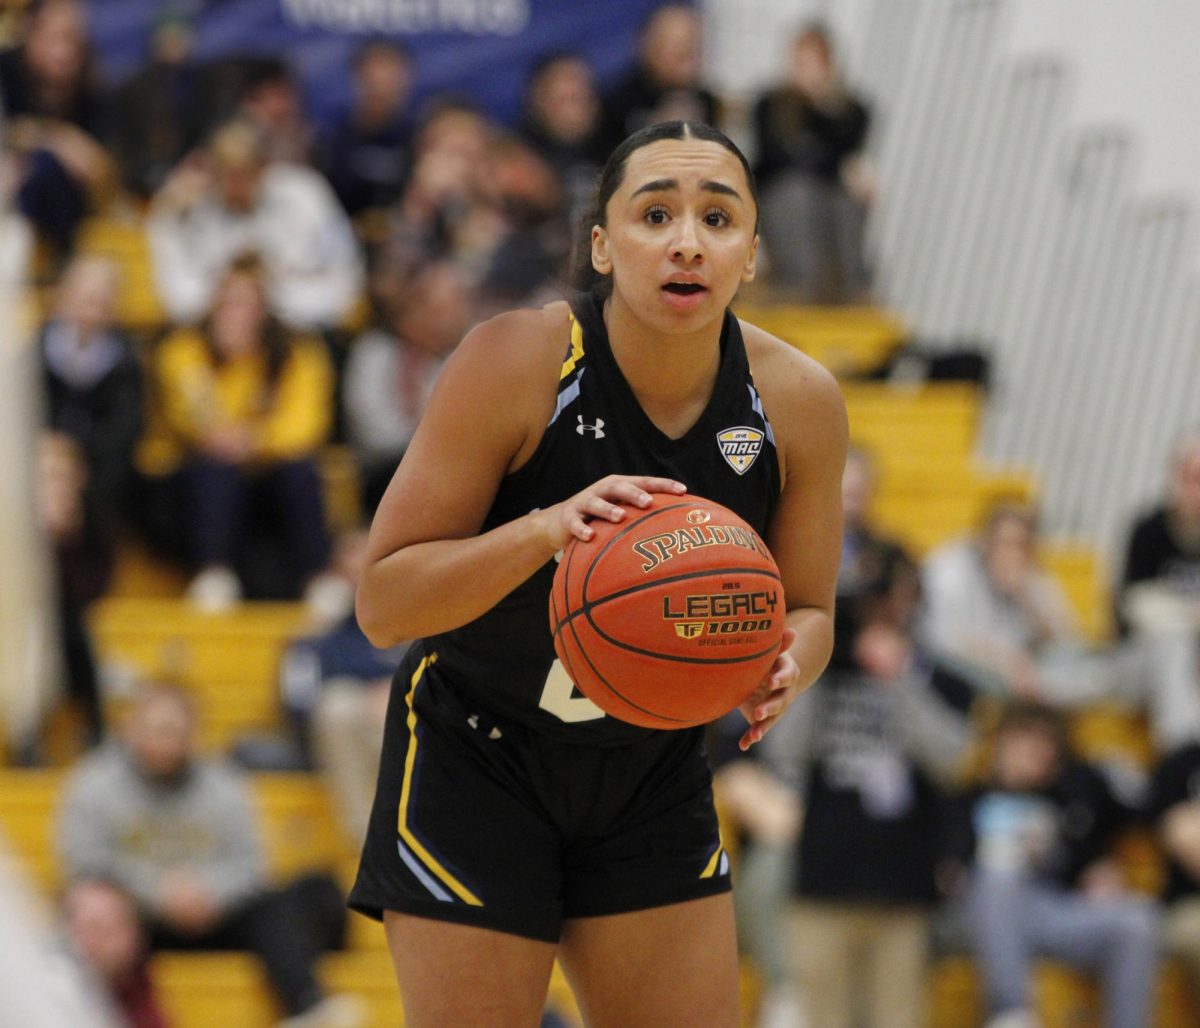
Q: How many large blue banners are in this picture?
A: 1